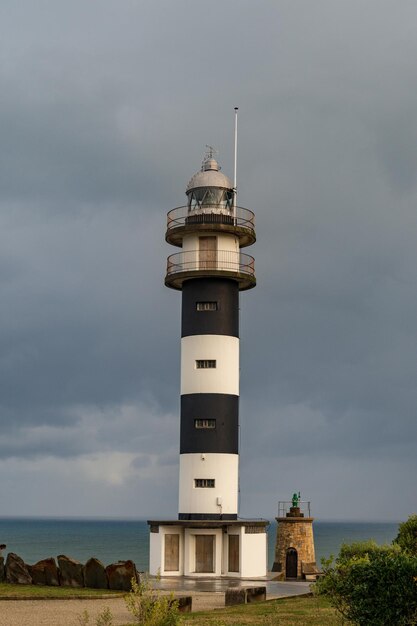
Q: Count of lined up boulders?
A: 6